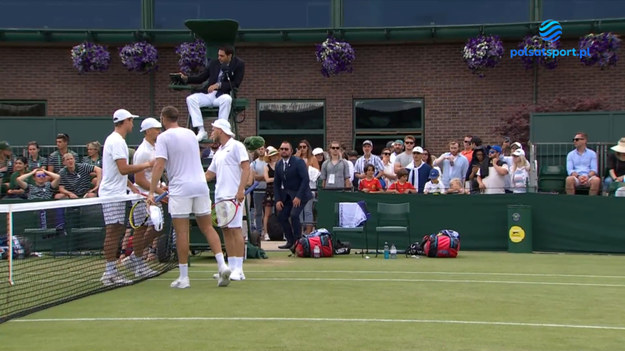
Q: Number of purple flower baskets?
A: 7